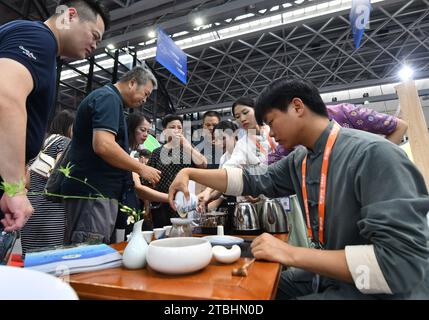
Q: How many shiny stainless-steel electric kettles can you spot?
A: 2